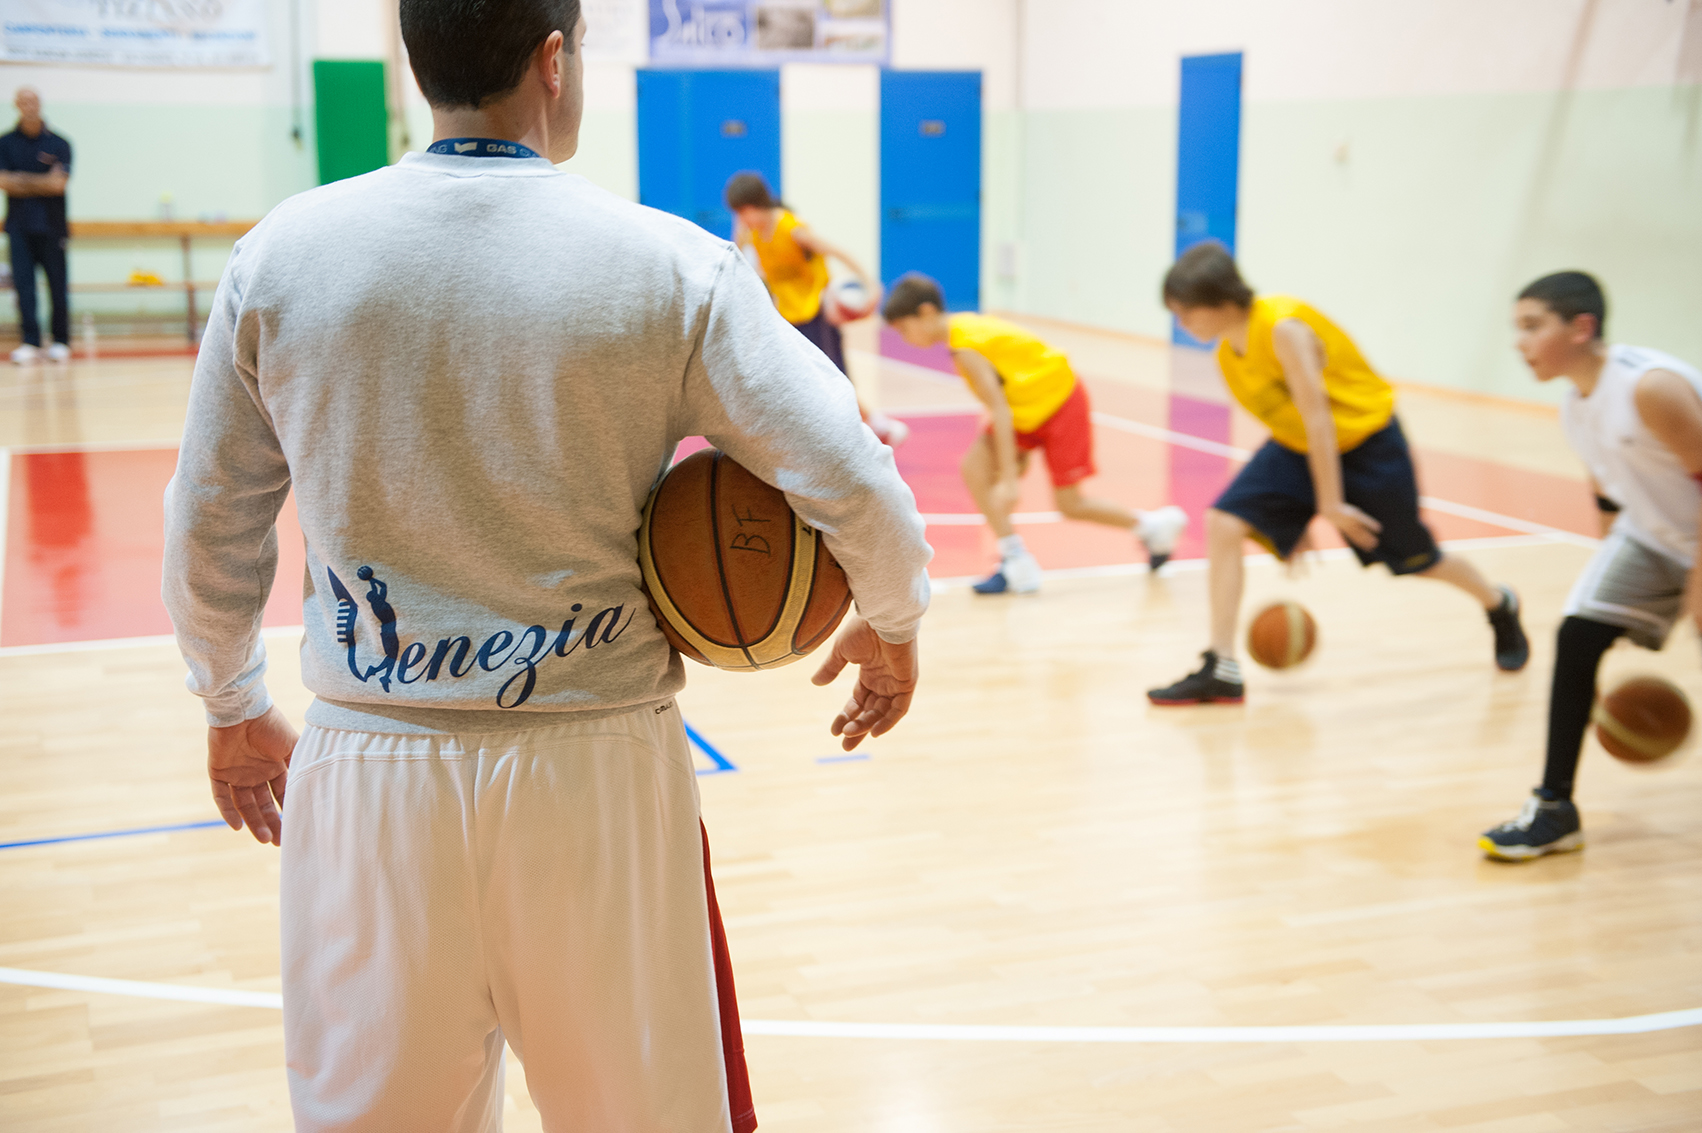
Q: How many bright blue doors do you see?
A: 3